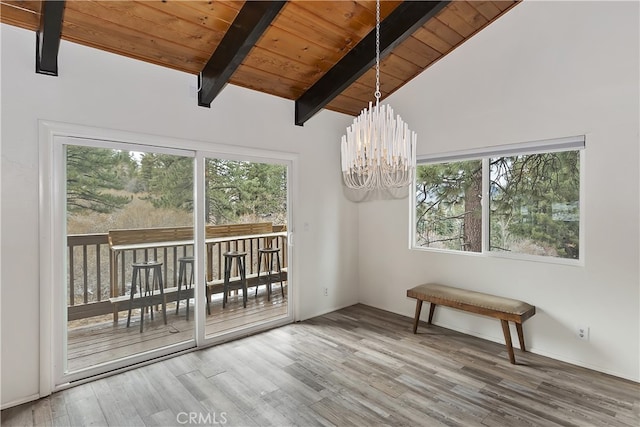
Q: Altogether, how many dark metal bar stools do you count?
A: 4